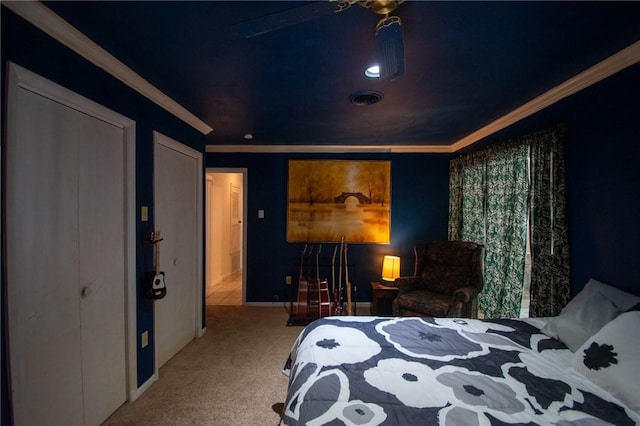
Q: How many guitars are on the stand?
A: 6